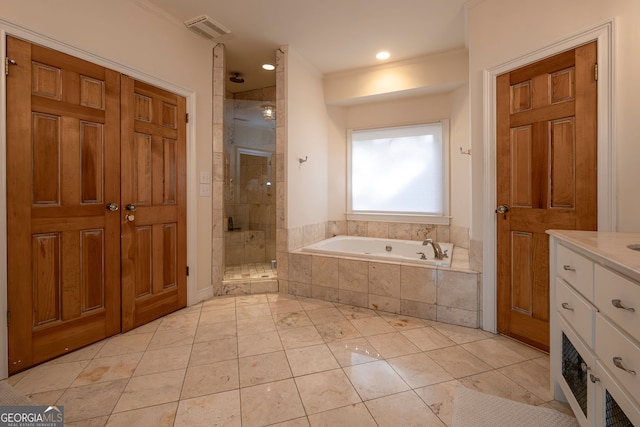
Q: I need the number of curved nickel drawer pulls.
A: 4